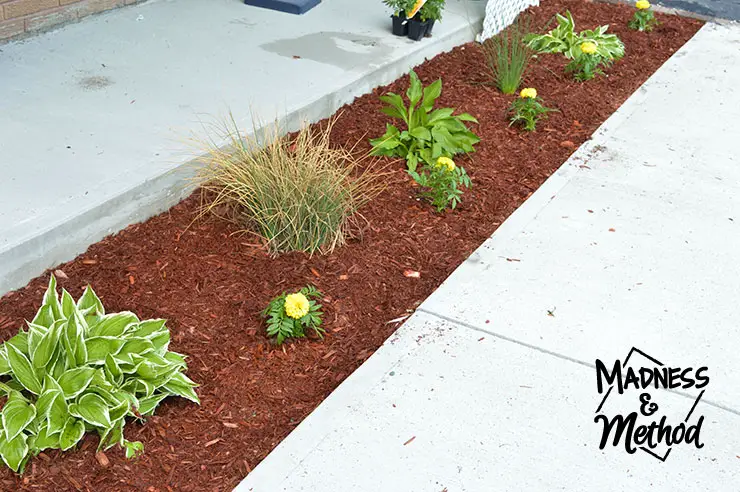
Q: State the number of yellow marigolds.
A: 5